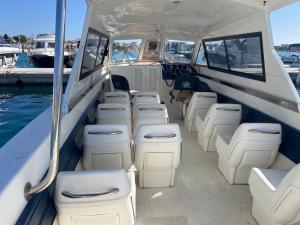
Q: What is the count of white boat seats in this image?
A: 11